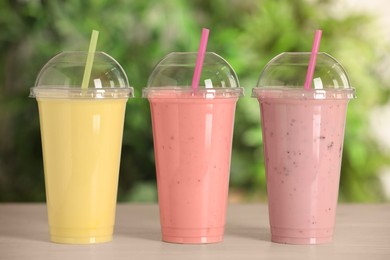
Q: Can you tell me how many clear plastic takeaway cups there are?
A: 3